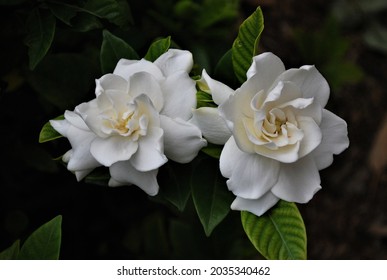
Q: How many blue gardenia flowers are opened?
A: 0